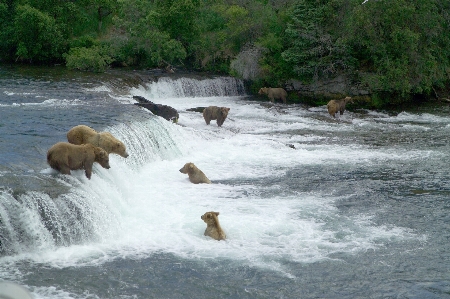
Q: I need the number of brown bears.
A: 7